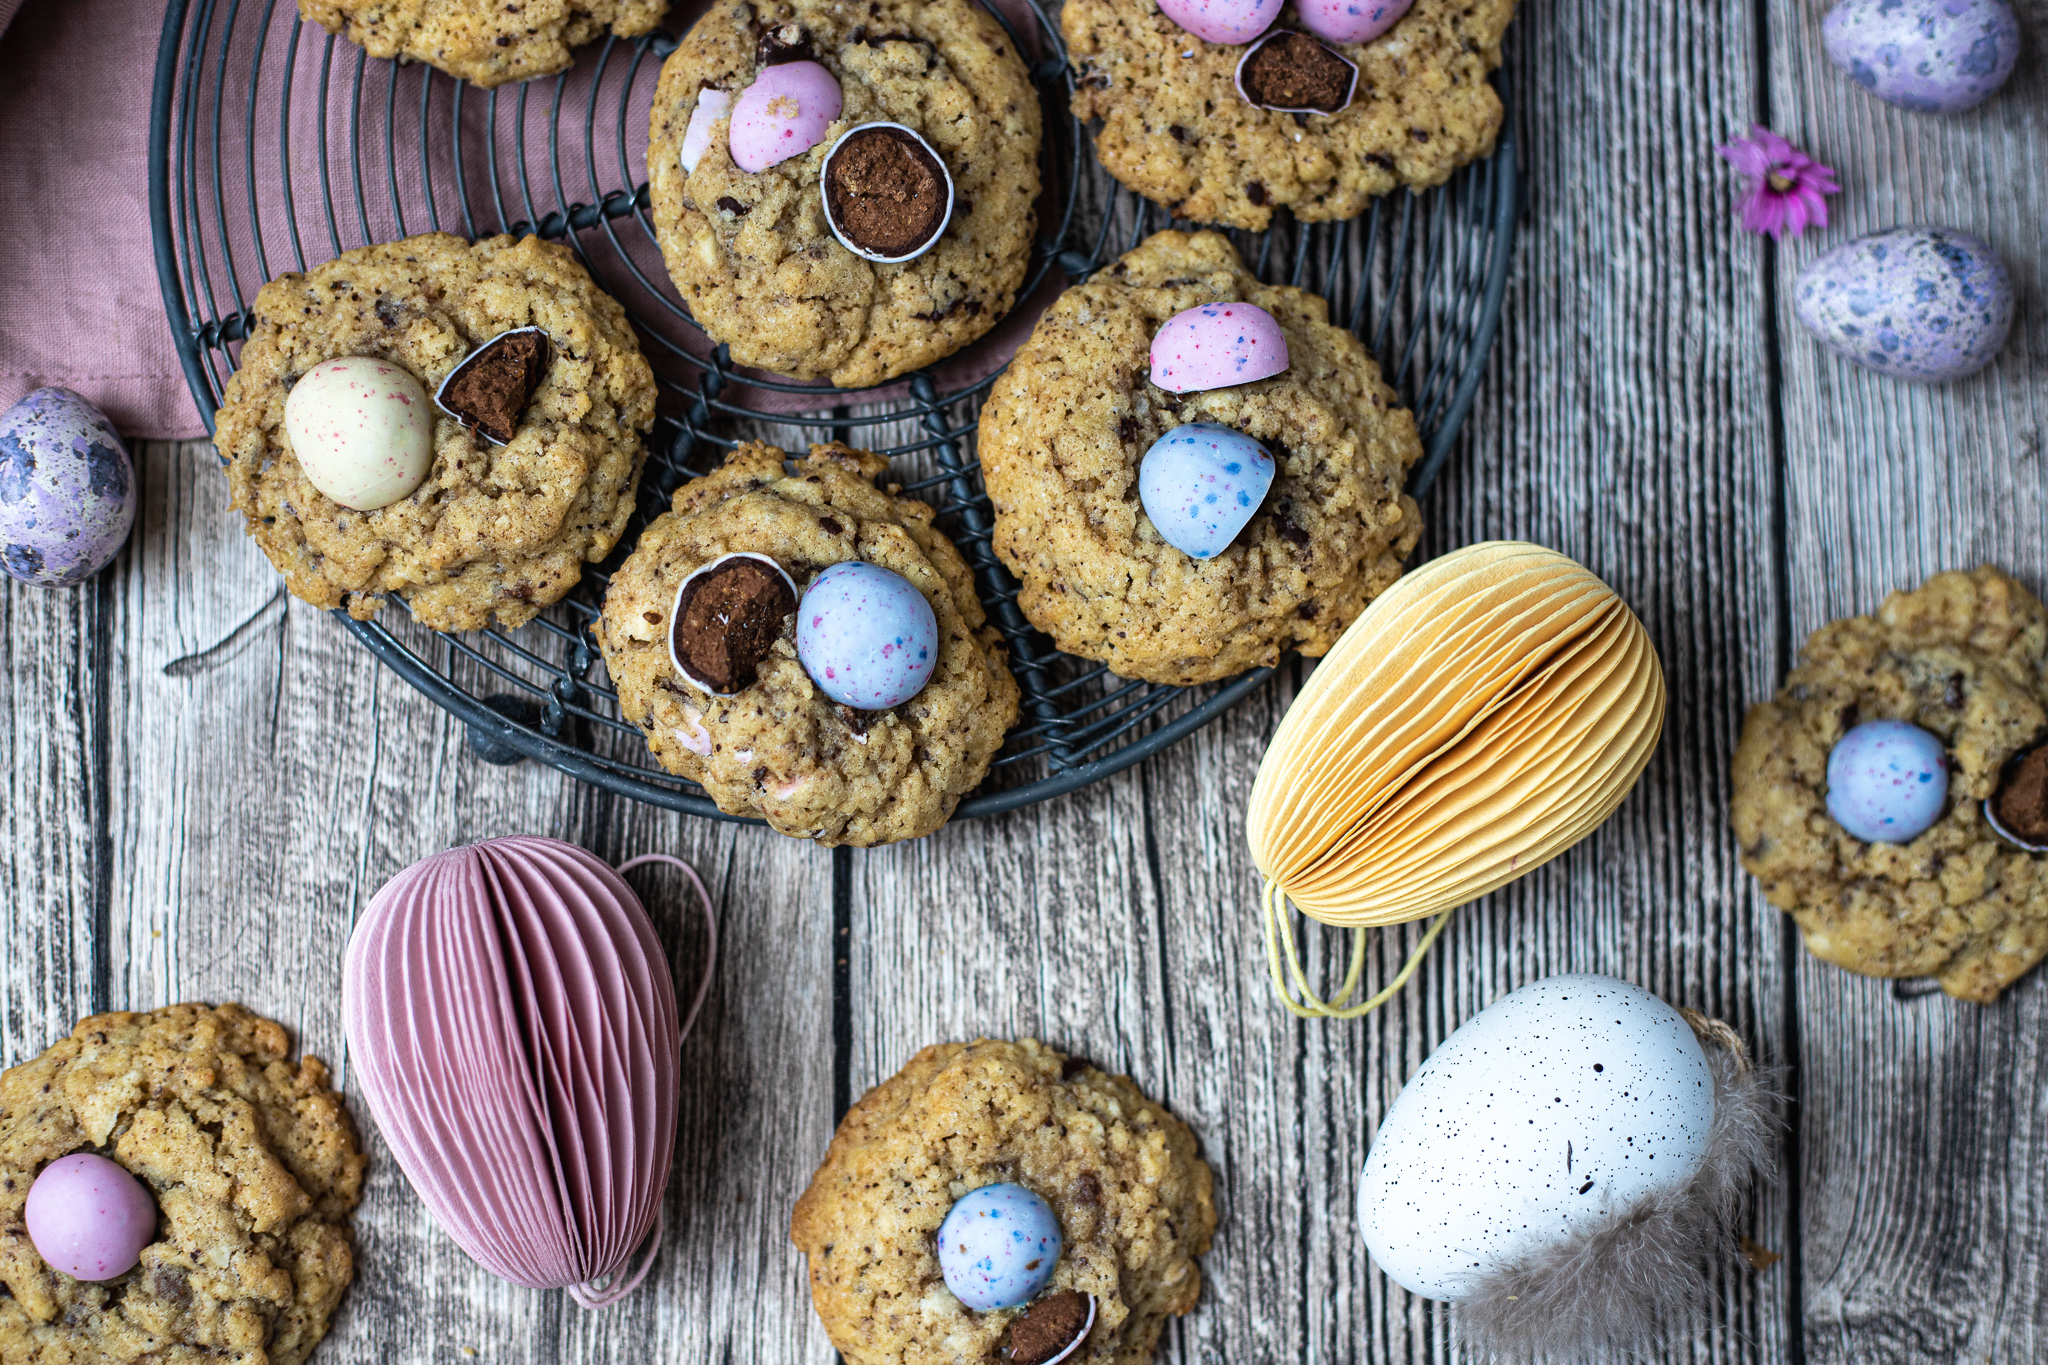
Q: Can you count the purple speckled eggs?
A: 3